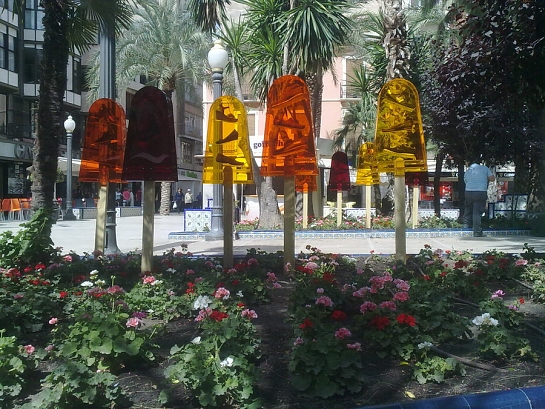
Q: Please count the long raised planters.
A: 2